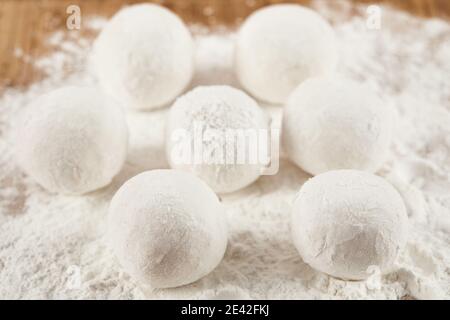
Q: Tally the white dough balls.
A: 7